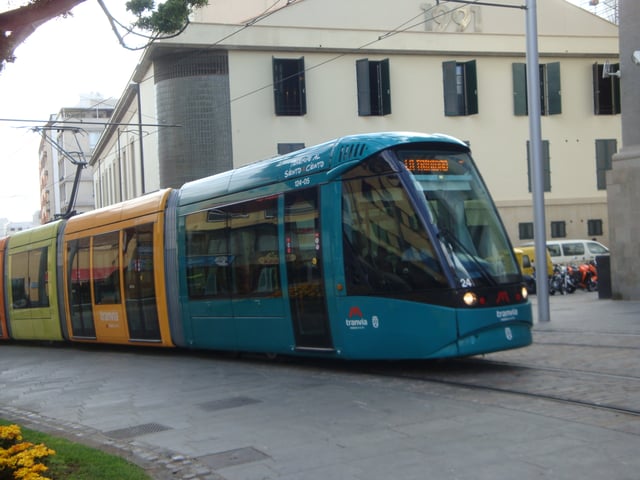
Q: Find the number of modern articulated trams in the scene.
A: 1